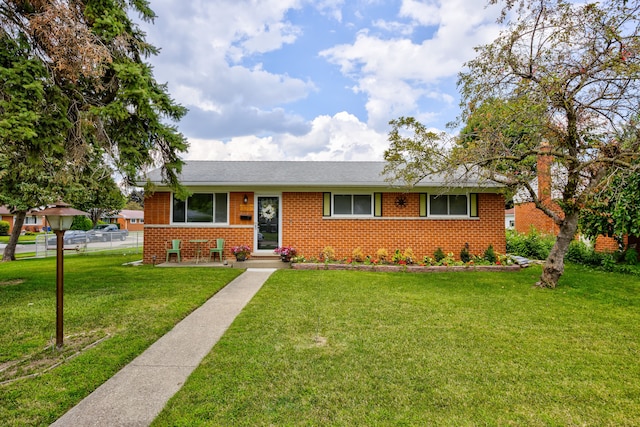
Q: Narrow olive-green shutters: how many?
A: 4